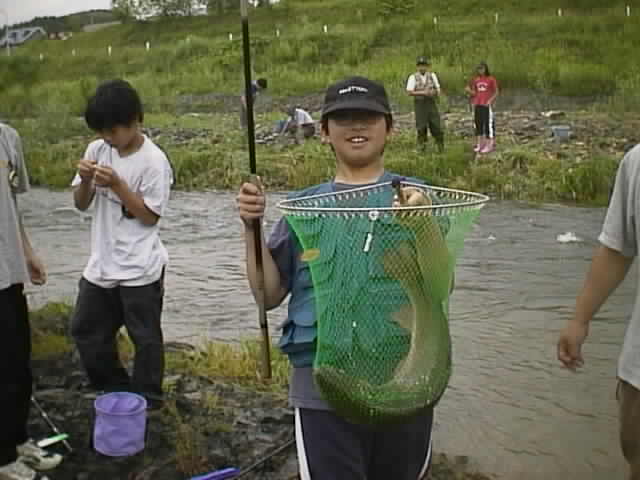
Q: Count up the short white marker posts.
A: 11